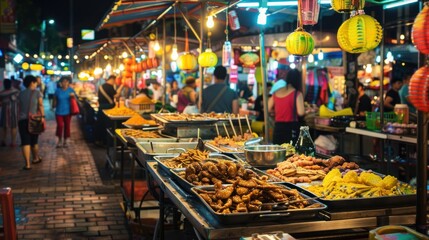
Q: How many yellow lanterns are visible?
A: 5